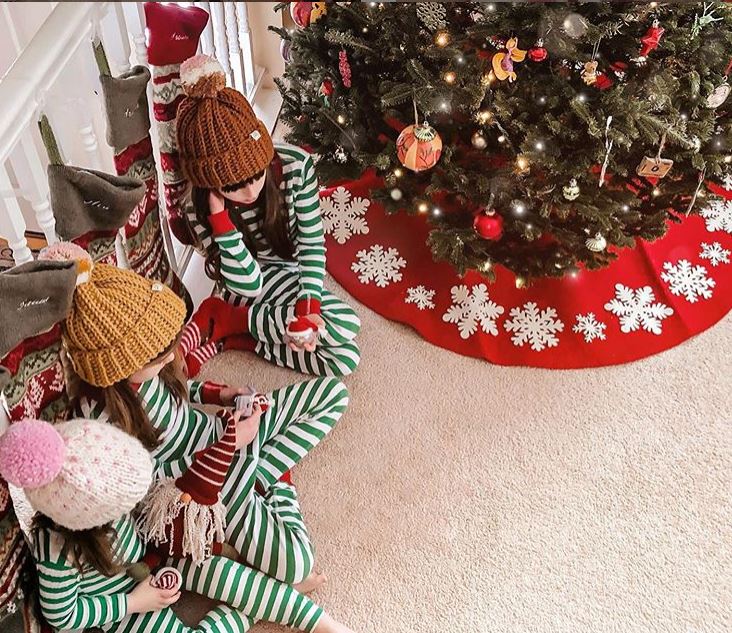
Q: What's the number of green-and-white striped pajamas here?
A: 3